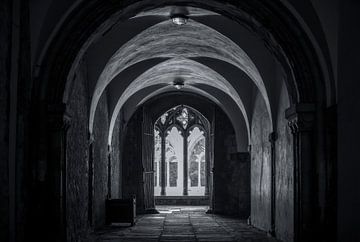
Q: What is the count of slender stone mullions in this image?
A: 2